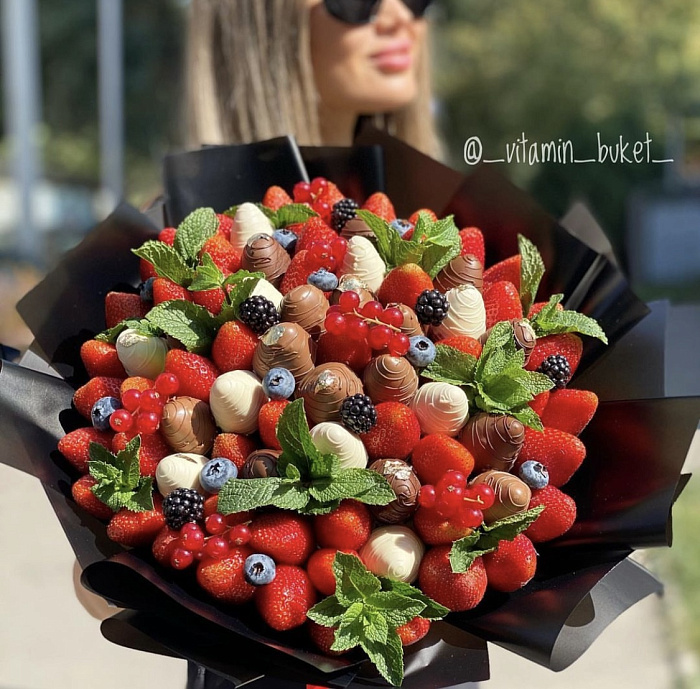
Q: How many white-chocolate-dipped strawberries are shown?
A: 10